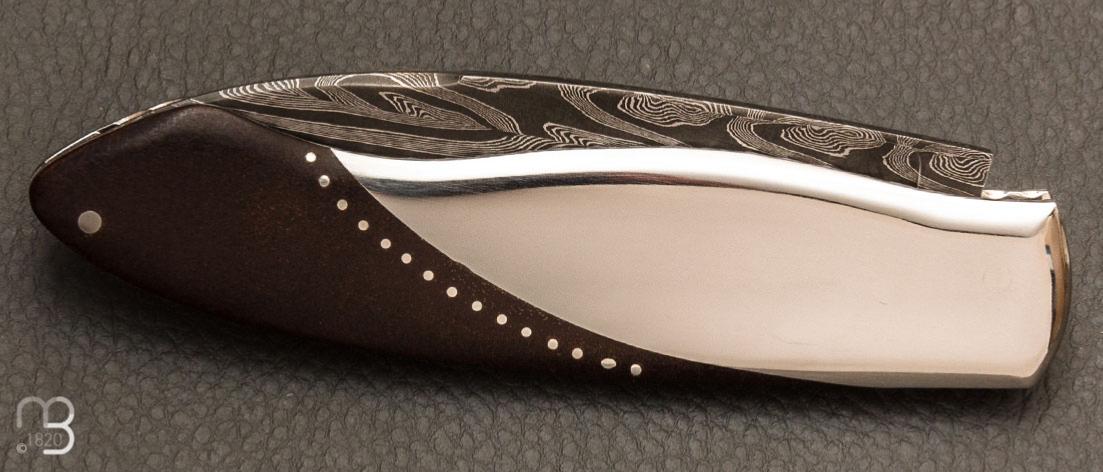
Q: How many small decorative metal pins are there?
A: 15